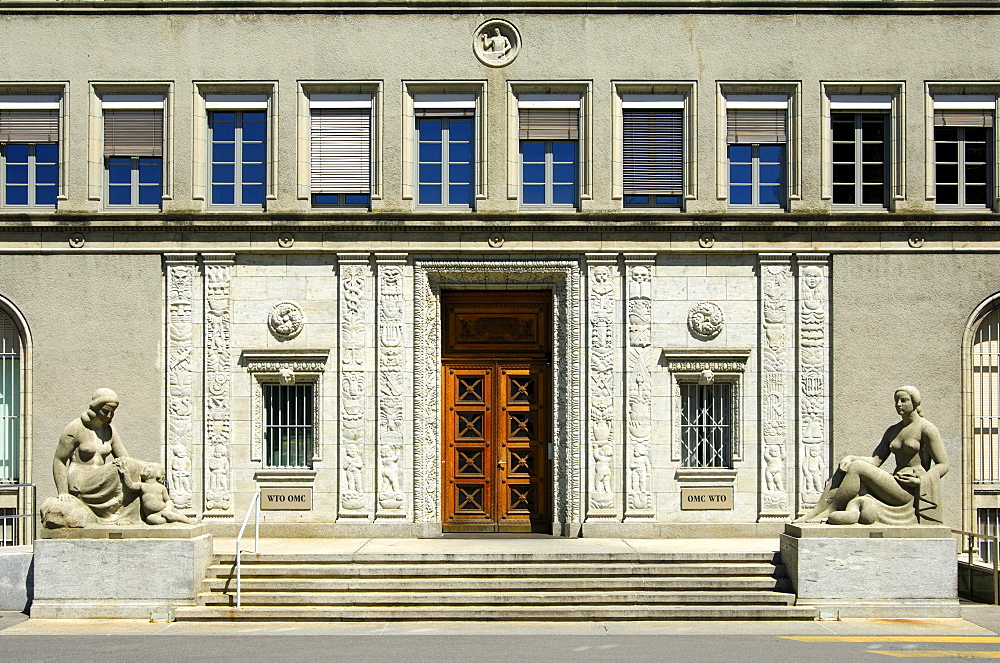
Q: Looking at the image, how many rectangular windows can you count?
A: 12